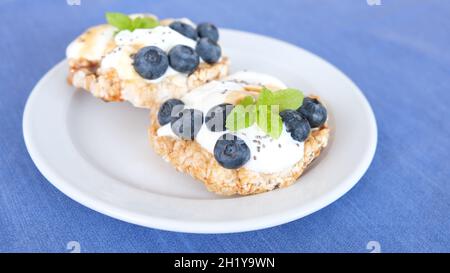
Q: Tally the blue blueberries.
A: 11